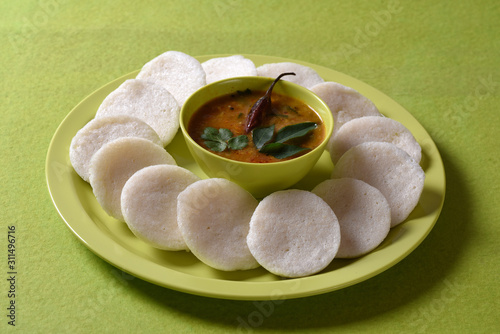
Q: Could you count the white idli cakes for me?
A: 13